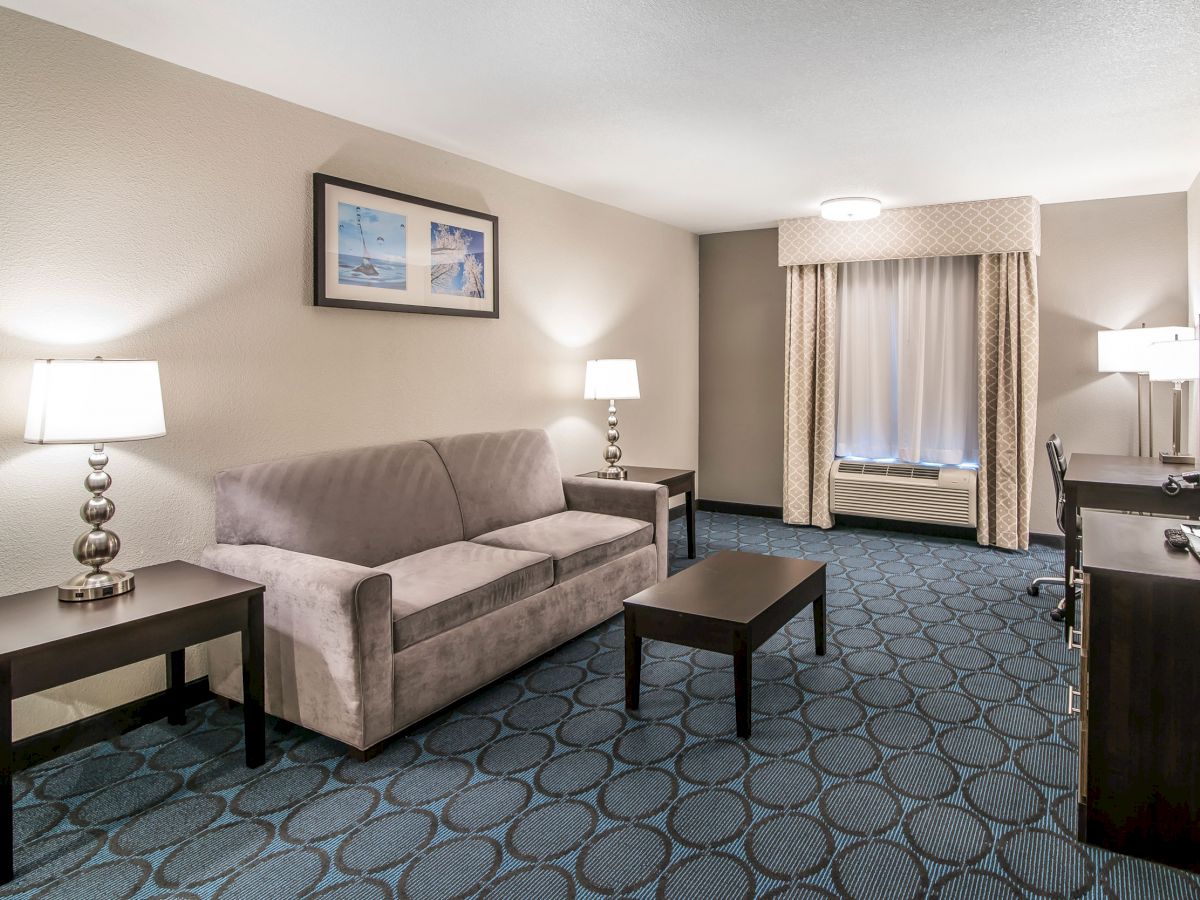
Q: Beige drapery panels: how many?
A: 2